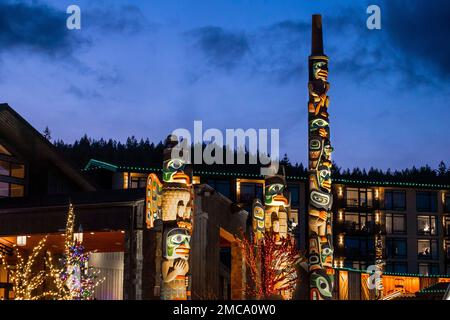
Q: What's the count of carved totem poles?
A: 3